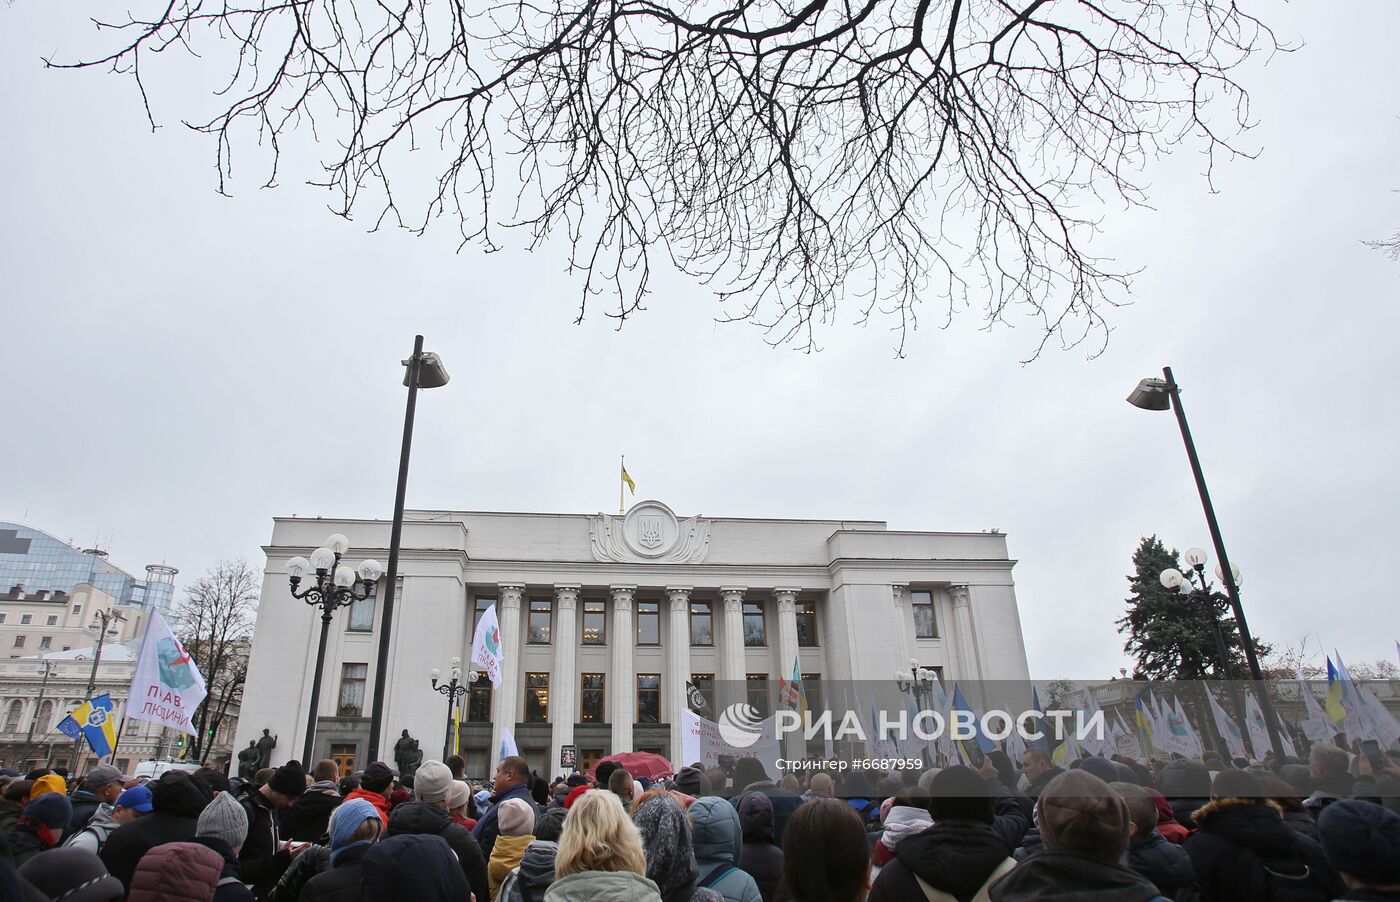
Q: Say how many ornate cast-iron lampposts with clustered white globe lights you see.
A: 4